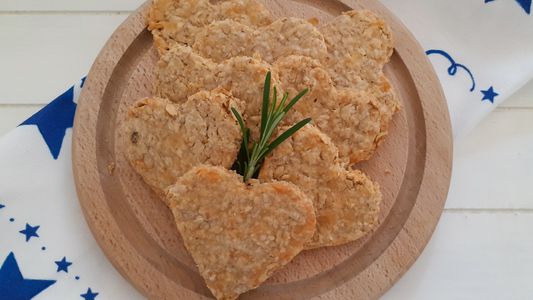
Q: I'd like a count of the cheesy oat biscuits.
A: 8